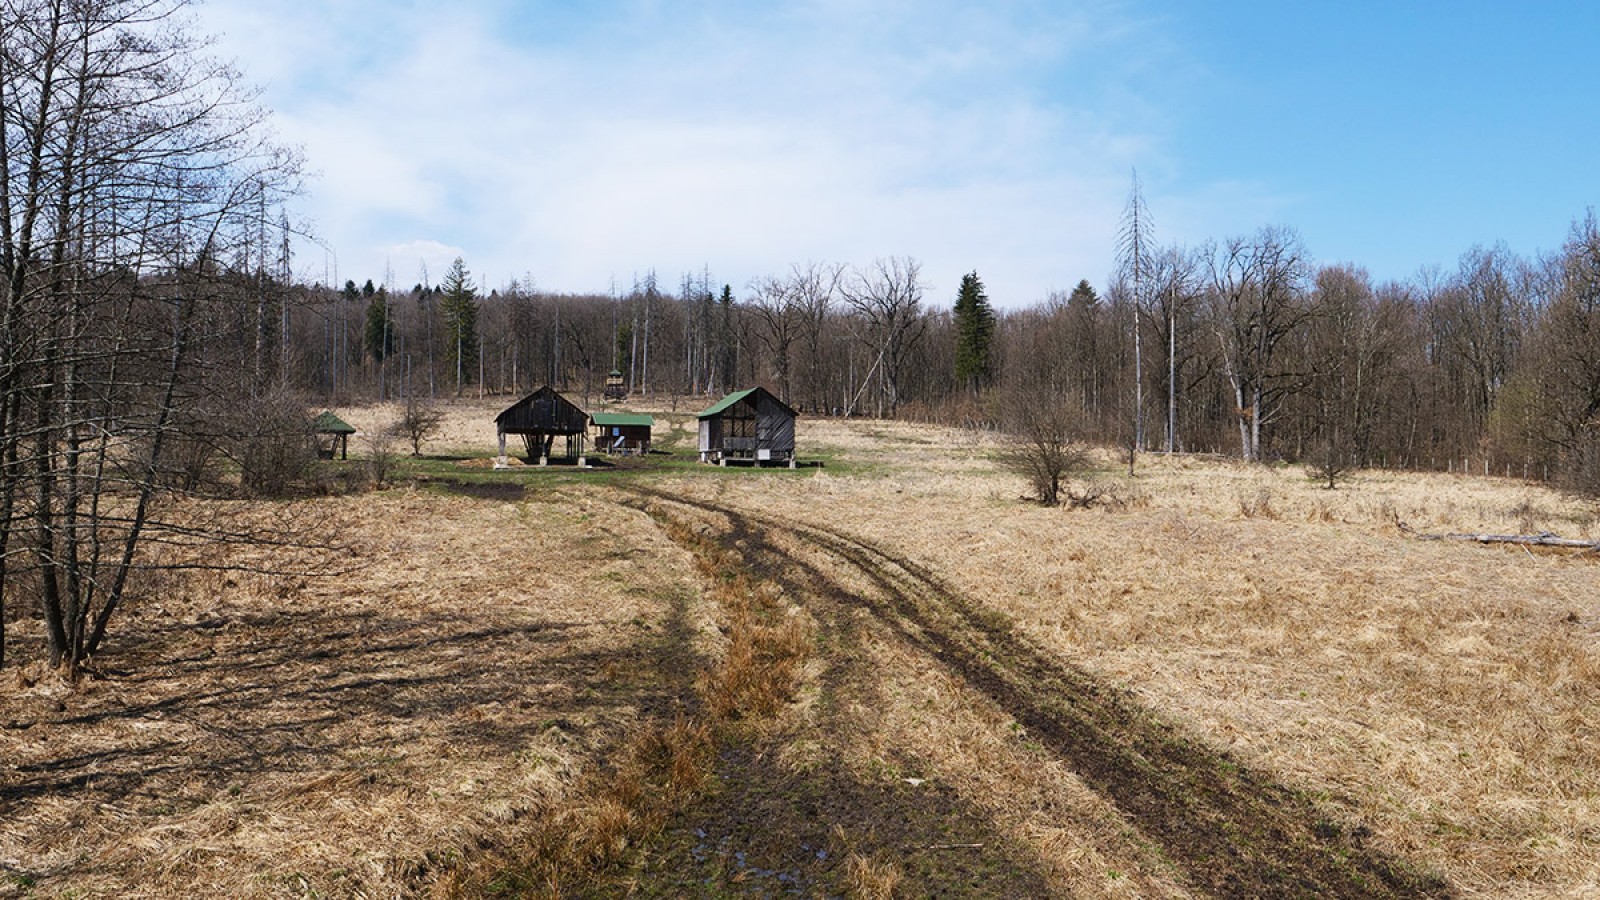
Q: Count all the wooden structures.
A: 5